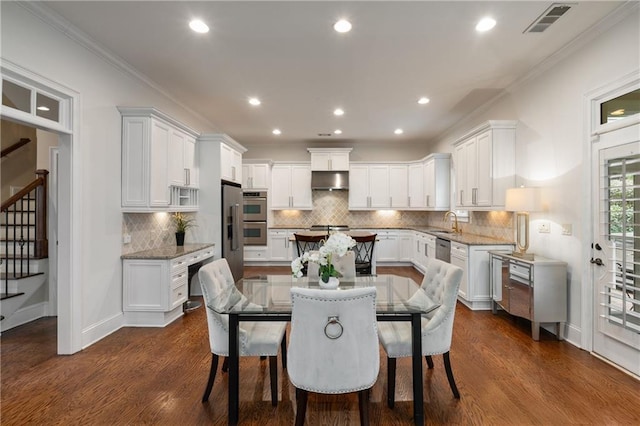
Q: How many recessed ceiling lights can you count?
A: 9